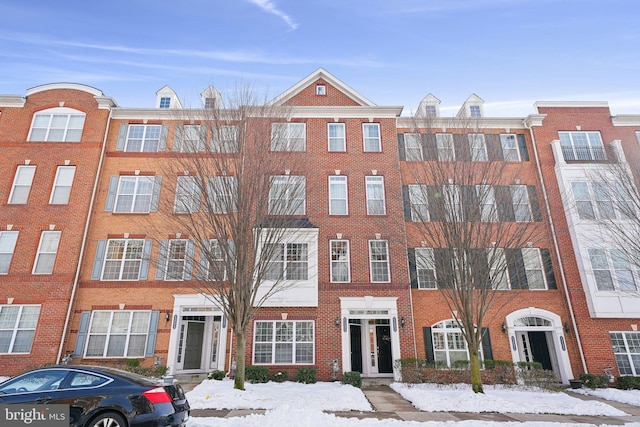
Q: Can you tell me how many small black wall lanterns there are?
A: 5